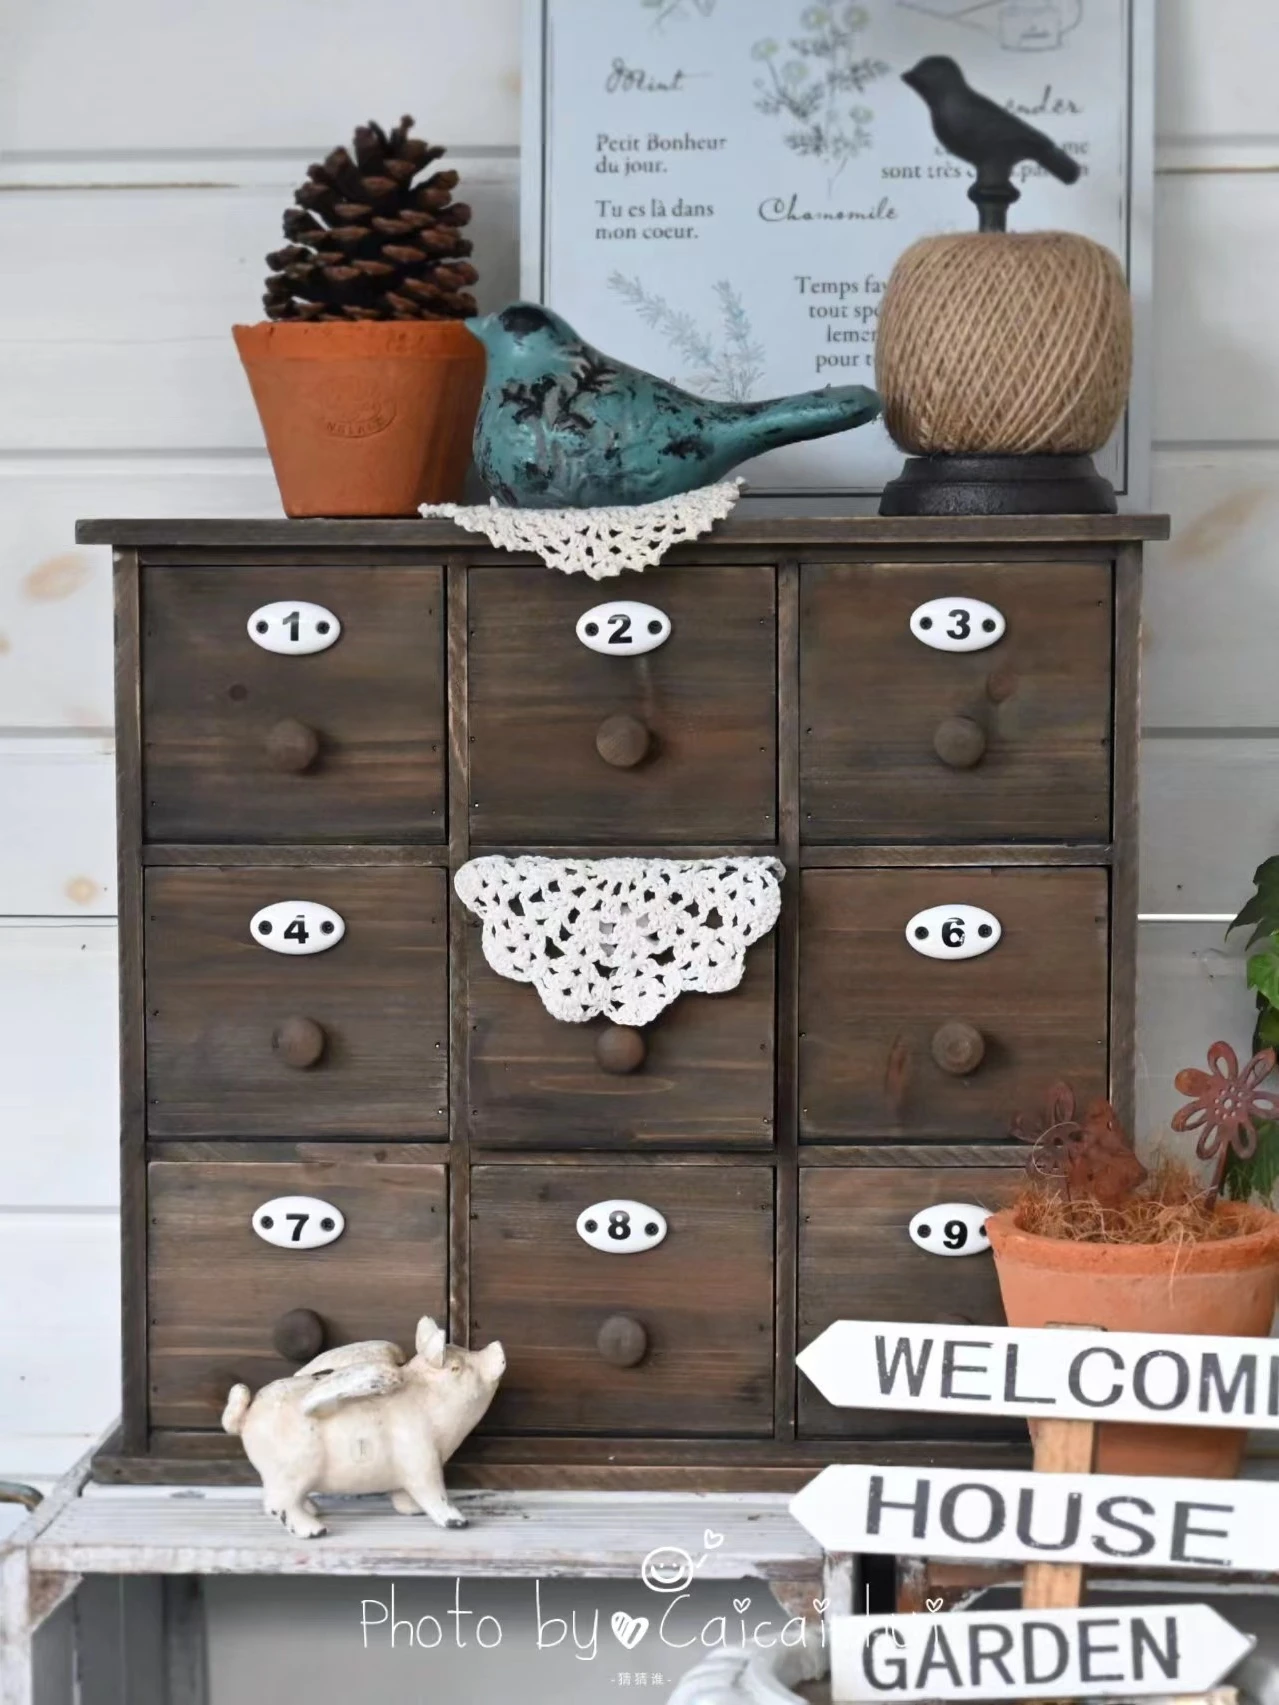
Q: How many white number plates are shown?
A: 8